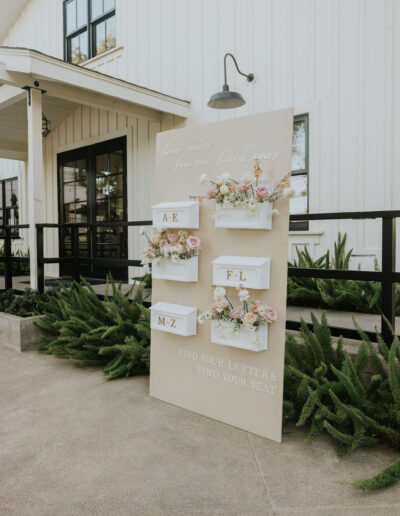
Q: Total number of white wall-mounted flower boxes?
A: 3